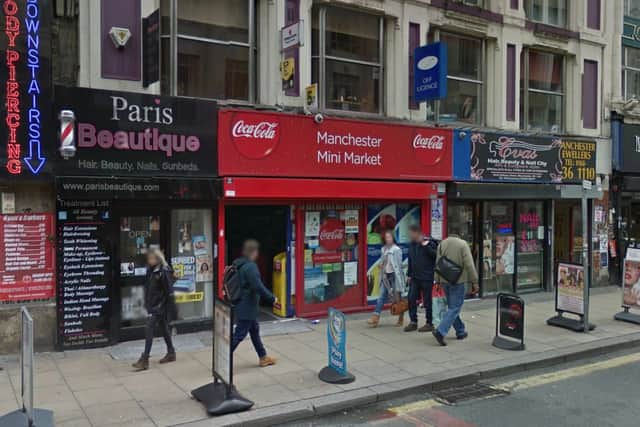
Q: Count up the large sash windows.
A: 4